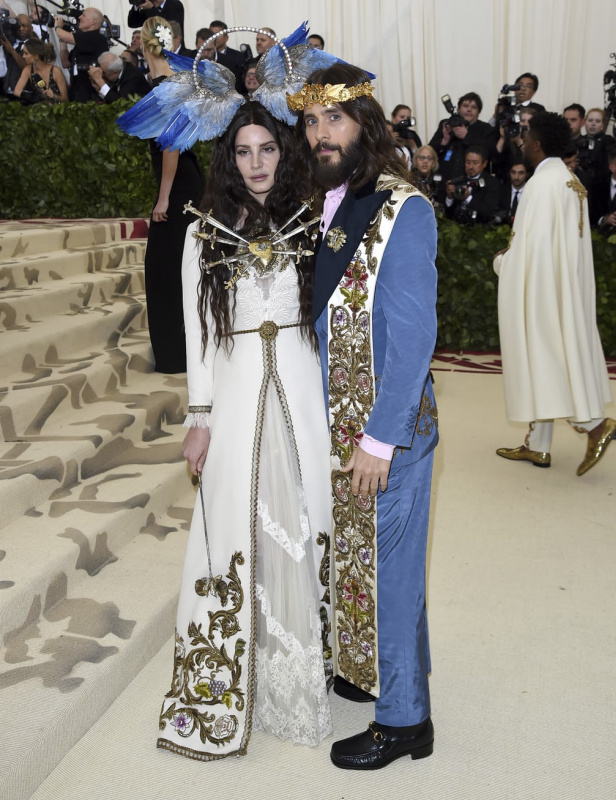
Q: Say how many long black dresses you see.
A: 1